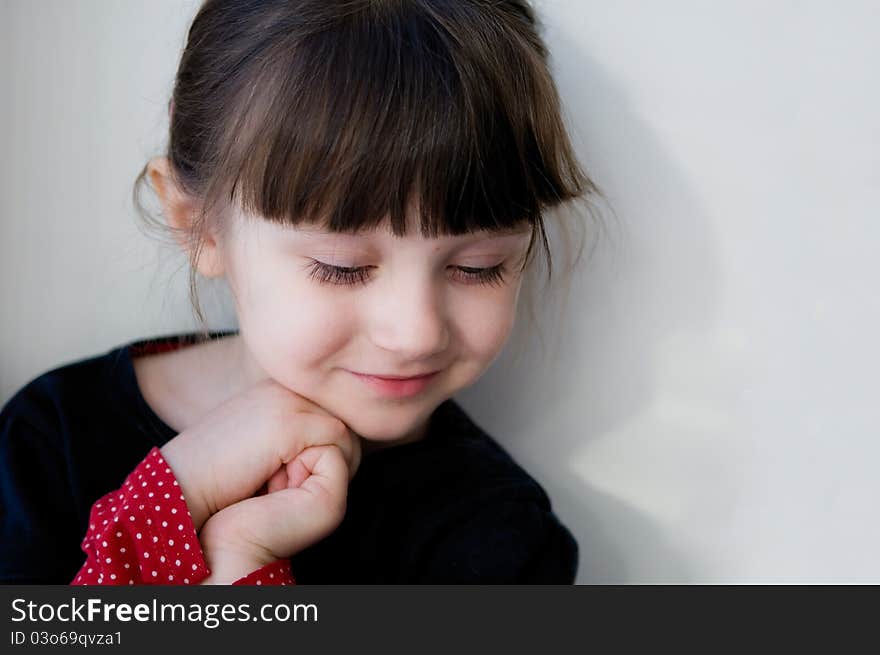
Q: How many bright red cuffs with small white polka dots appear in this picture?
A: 2